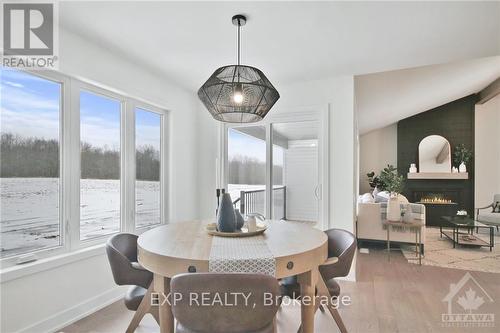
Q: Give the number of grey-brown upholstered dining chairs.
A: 3